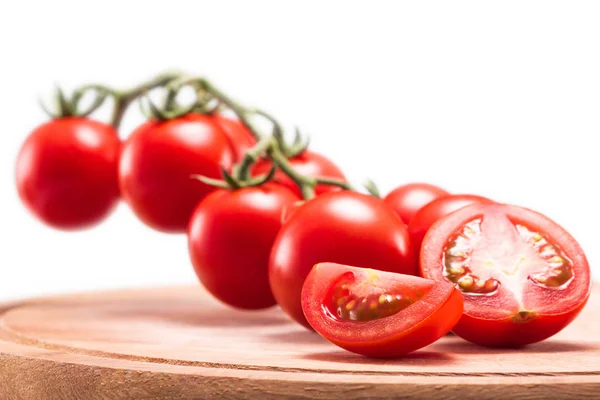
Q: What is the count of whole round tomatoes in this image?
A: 8